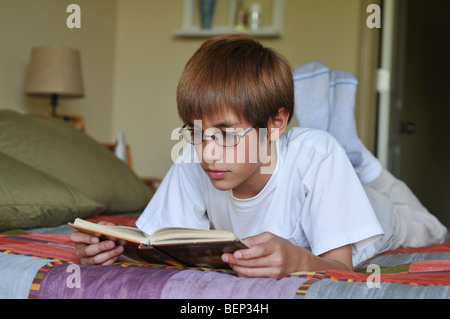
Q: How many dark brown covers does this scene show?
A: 1